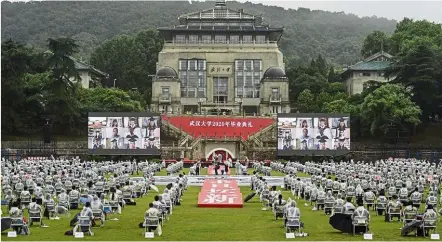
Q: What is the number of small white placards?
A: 6